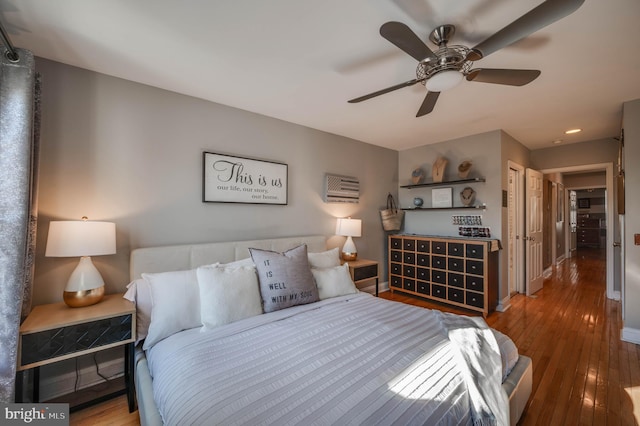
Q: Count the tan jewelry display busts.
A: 4